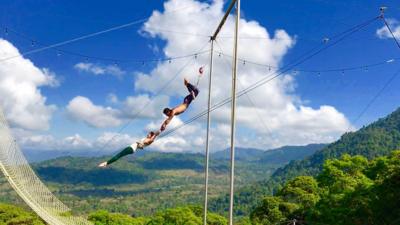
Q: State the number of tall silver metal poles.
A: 2